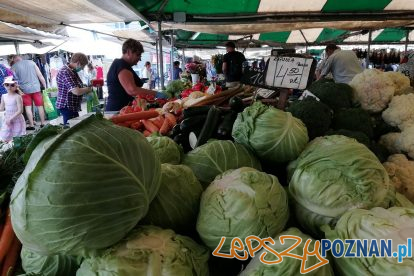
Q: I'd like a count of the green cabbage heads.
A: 11